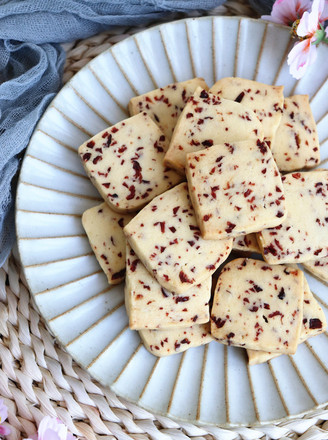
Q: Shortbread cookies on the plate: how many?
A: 15